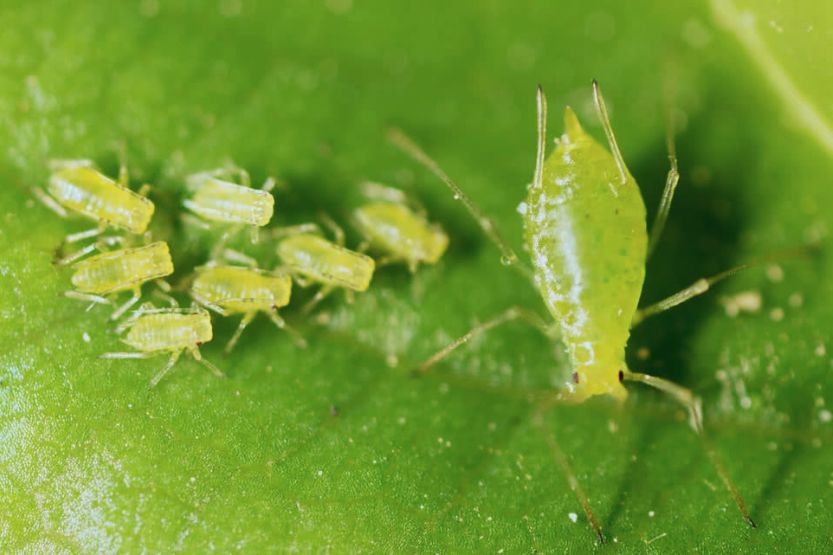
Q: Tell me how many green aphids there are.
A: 8